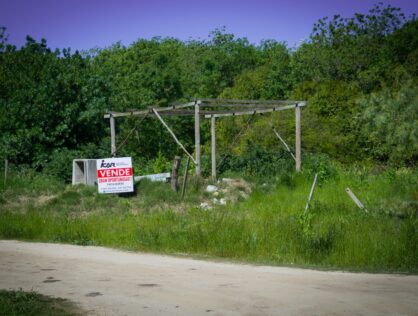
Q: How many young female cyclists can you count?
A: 0